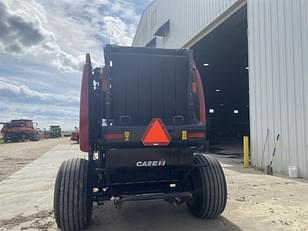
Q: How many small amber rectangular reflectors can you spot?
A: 2